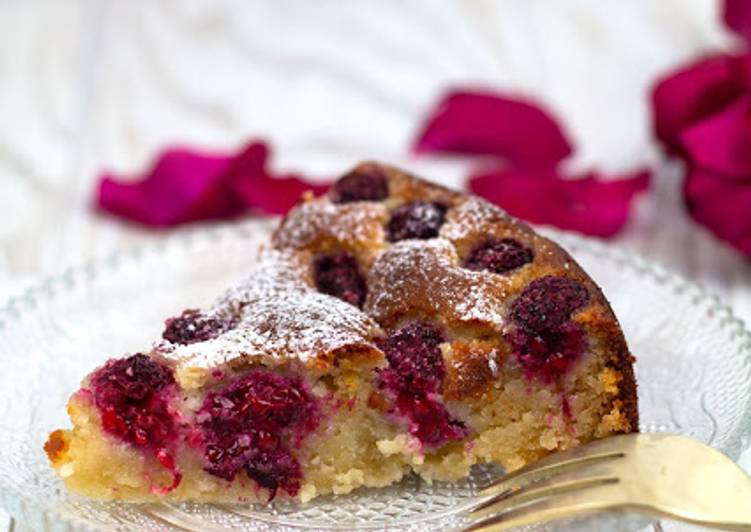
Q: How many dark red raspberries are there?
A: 9